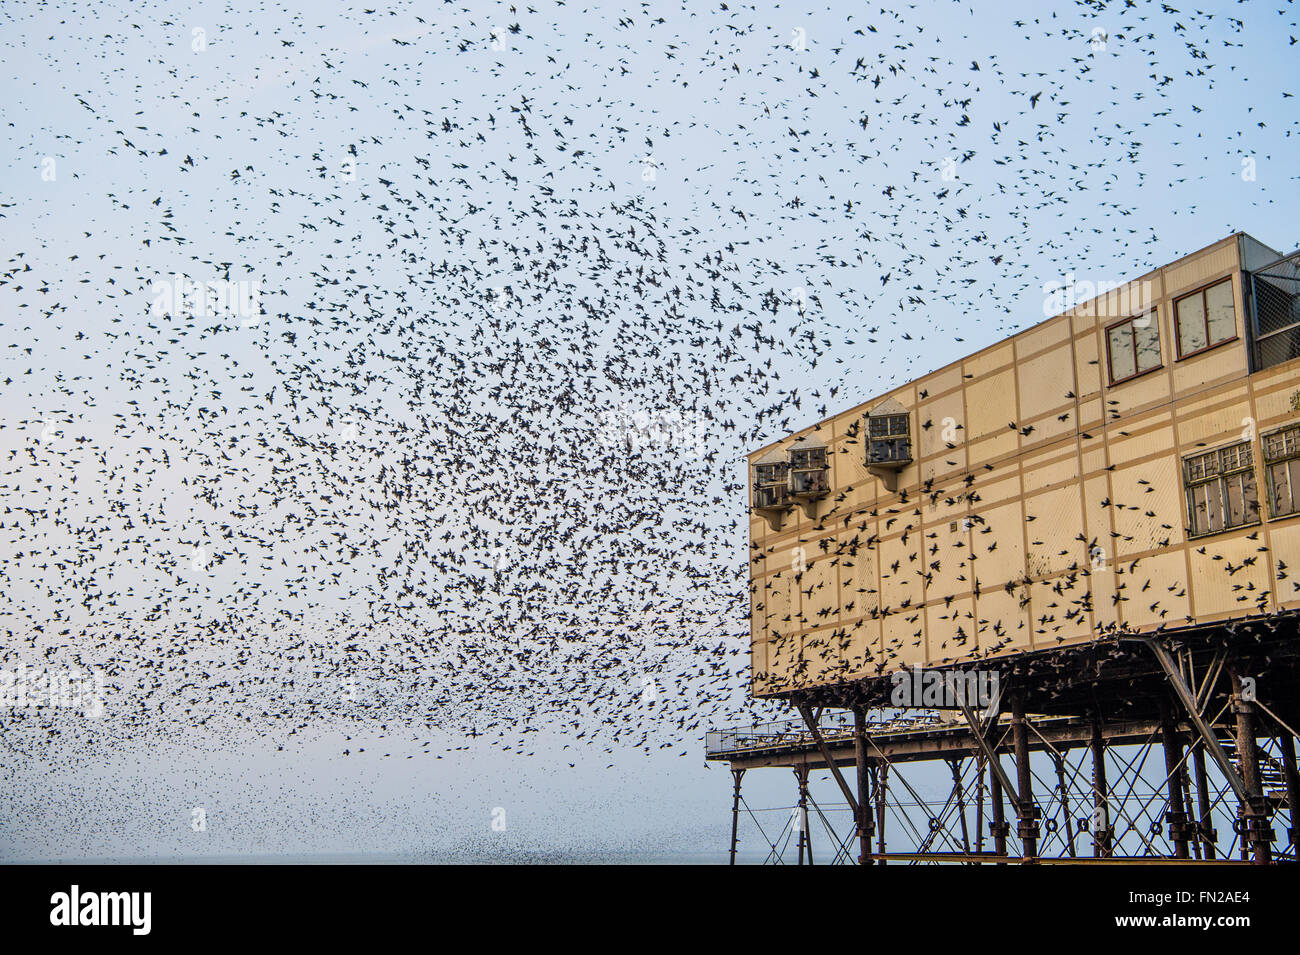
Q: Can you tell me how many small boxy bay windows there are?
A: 3